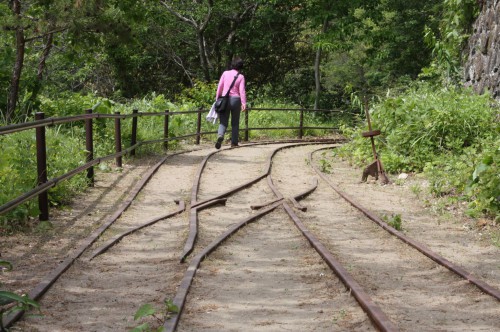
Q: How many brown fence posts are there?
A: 8